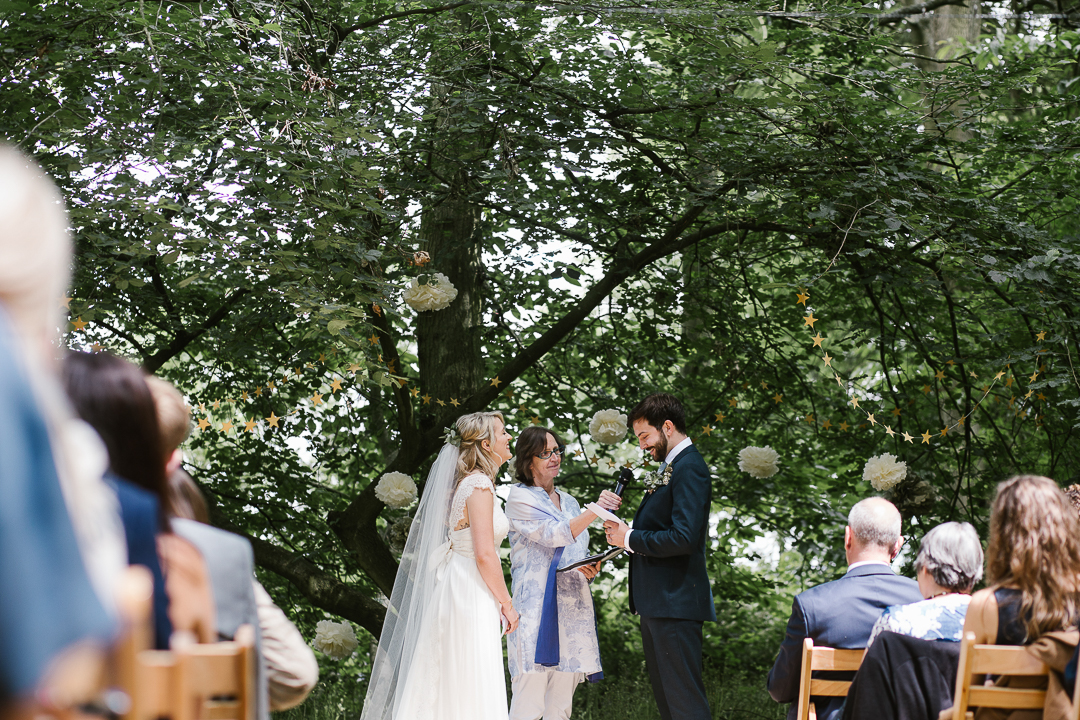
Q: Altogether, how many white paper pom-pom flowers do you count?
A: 6